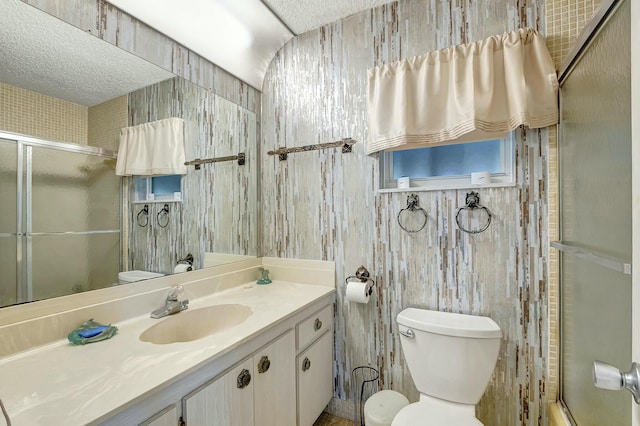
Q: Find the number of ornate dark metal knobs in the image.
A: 4